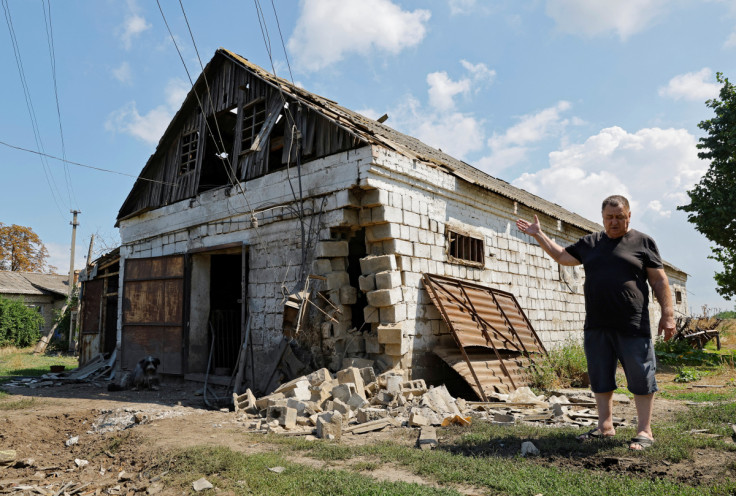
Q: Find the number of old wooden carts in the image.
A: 1